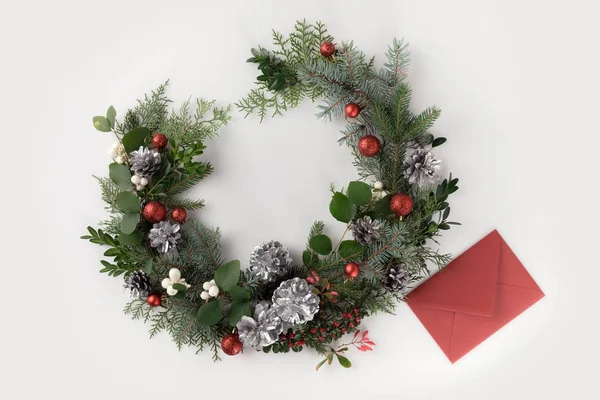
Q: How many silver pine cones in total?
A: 9